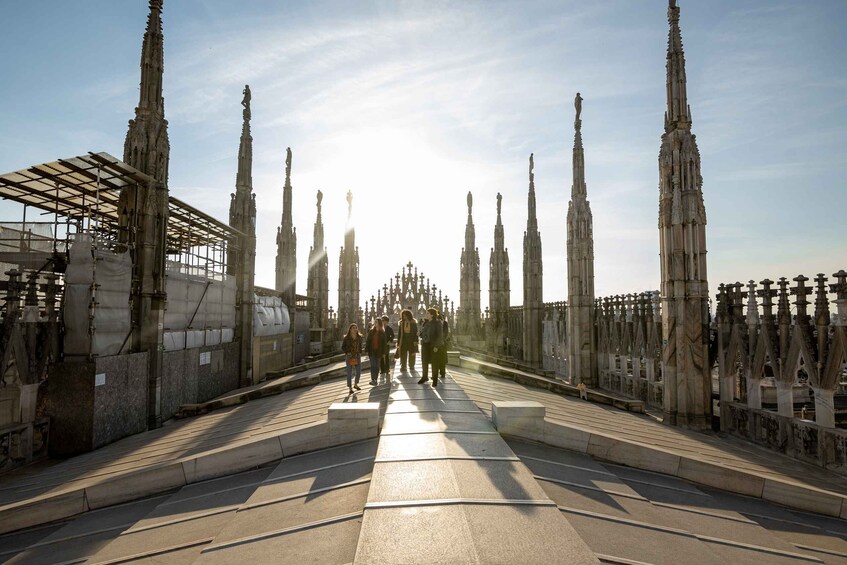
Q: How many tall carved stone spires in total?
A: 10